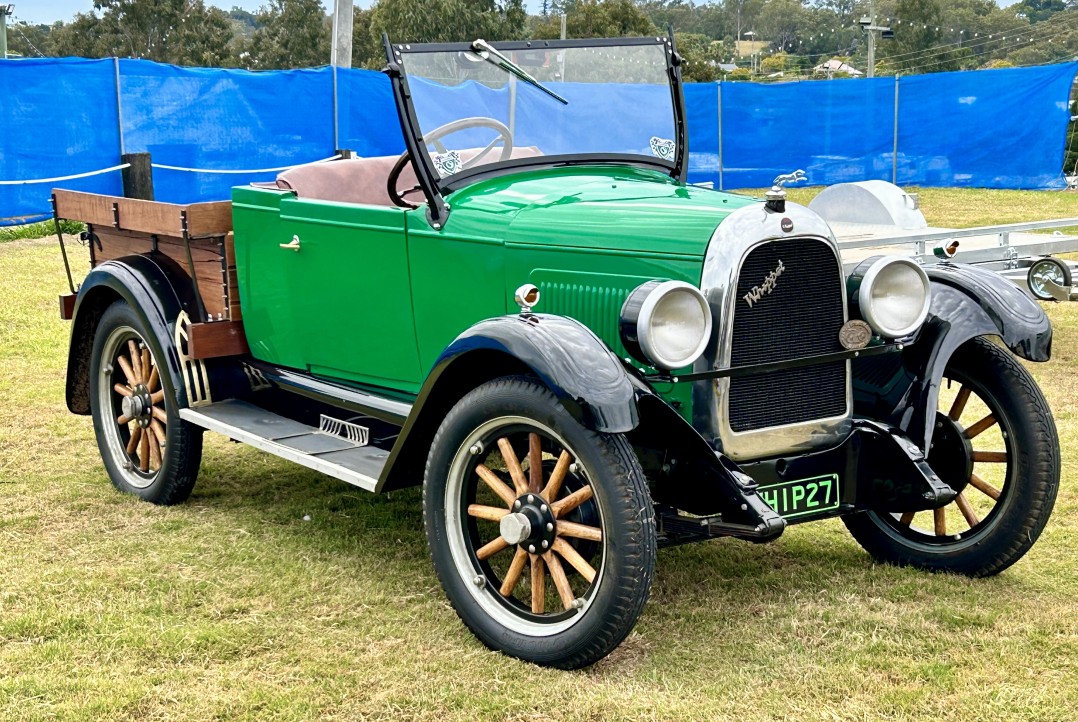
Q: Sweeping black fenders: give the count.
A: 3